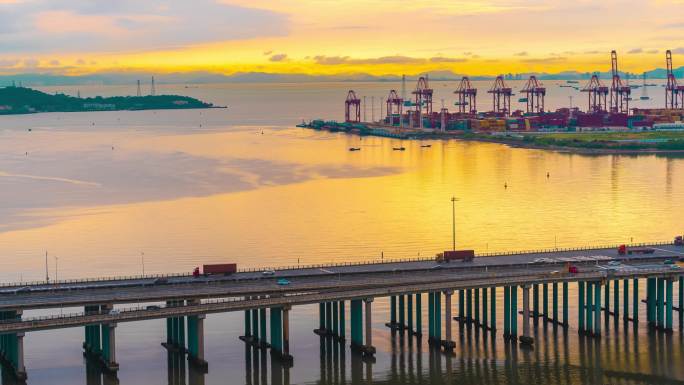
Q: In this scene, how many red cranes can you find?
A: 9